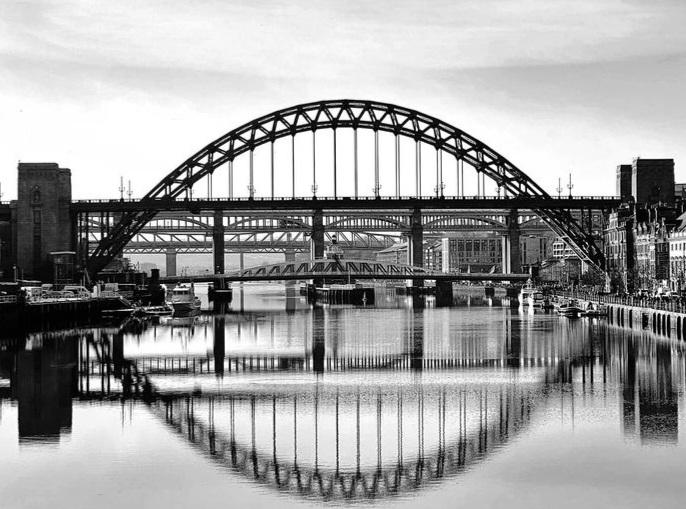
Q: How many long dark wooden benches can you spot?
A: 0